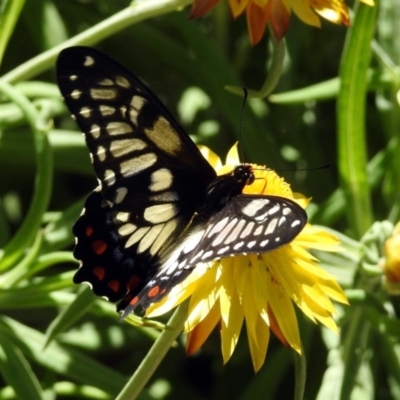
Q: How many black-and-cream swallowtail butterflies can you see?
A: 1